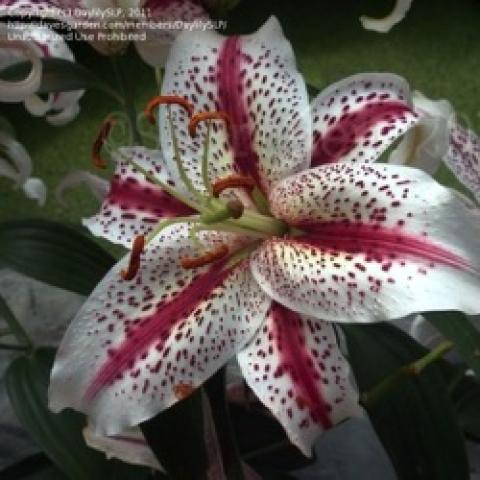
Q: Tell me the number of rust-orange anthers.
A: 6